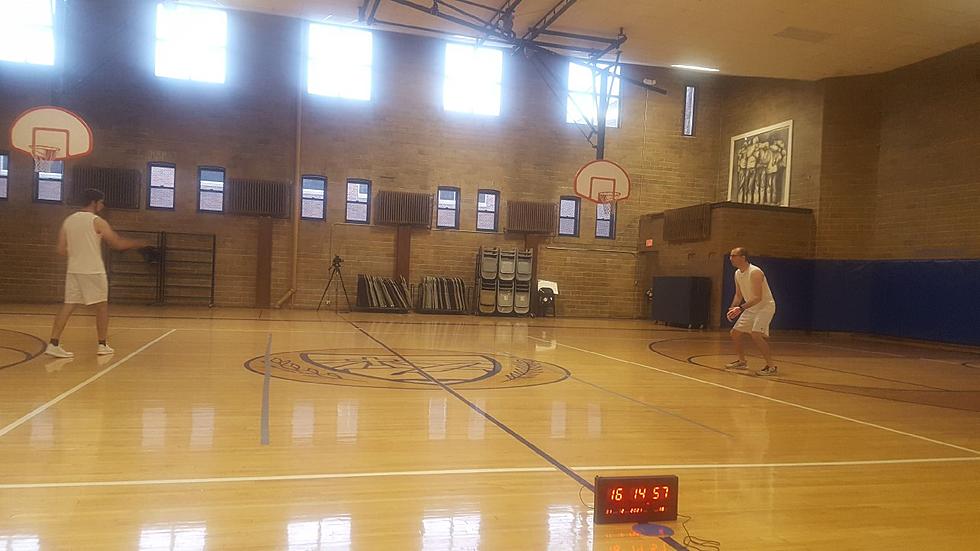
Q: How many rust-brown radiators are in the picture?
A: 5